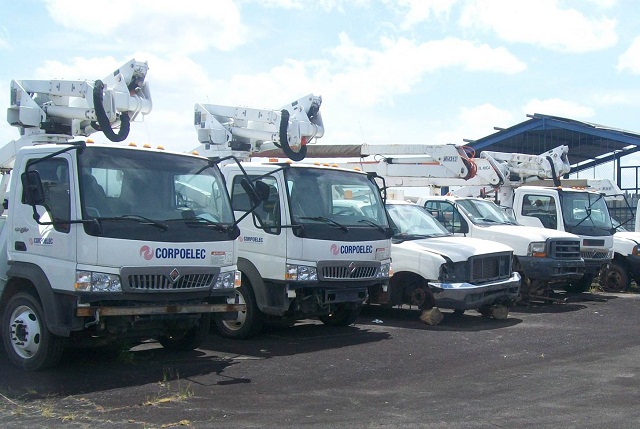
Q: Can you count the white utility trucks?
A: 6